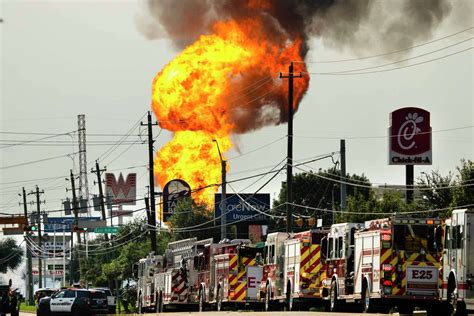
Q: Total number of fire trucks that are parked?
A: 5